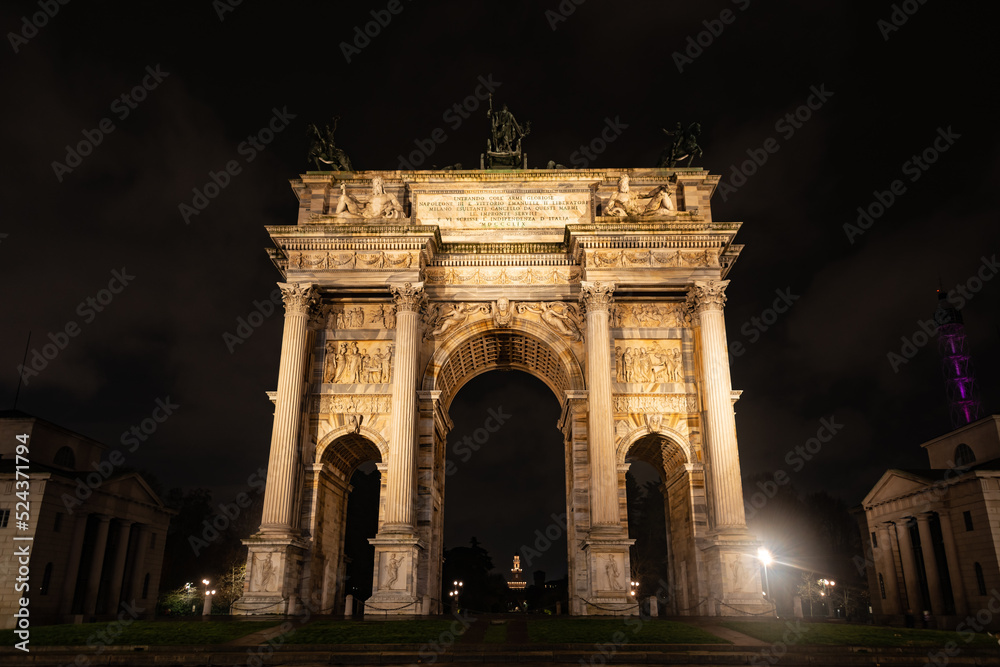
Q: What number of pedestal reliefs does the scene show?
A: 4